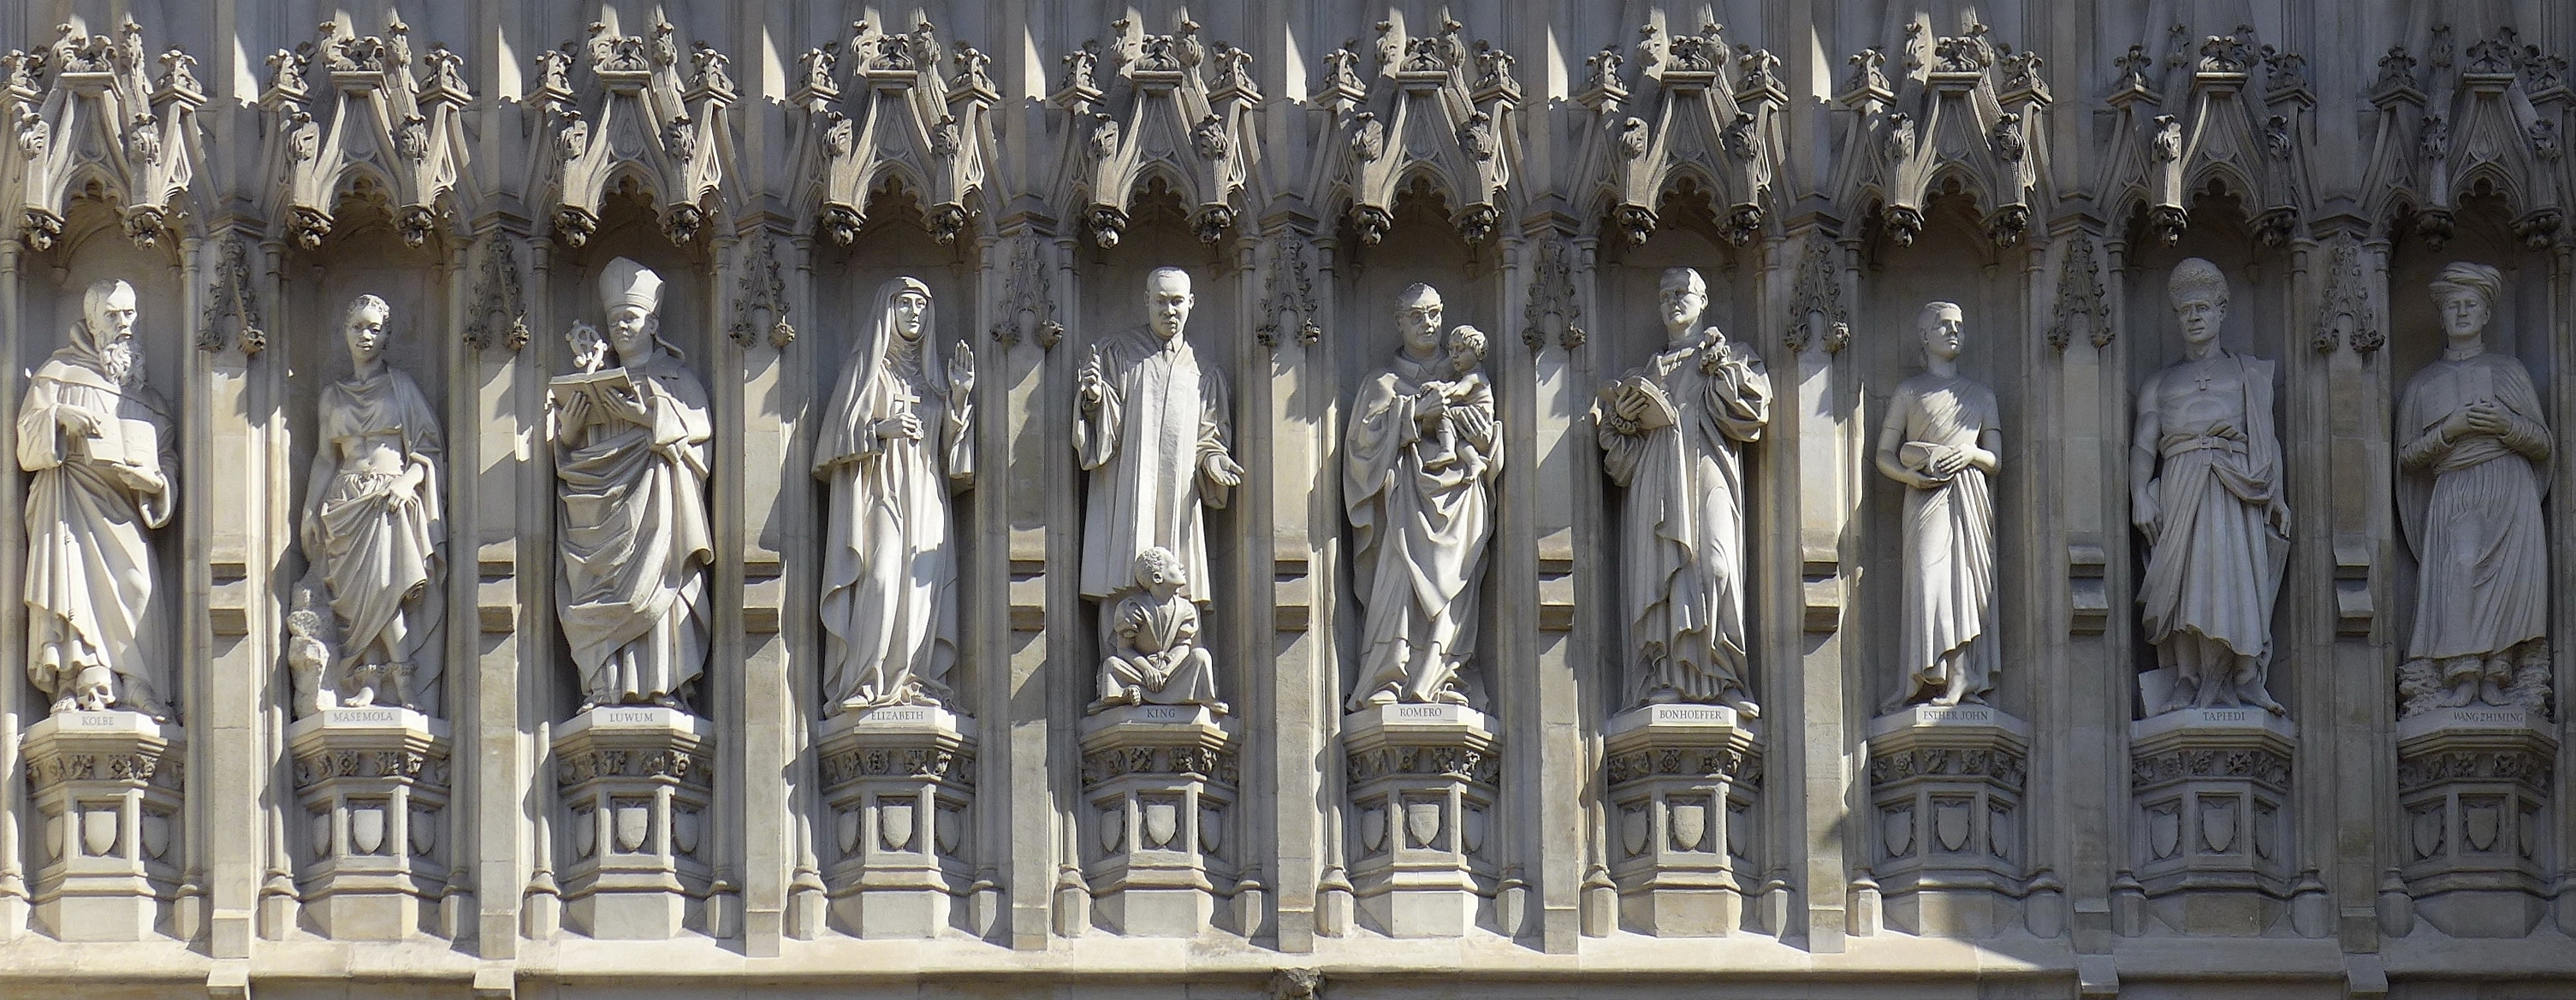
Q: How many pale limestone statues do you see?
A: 10